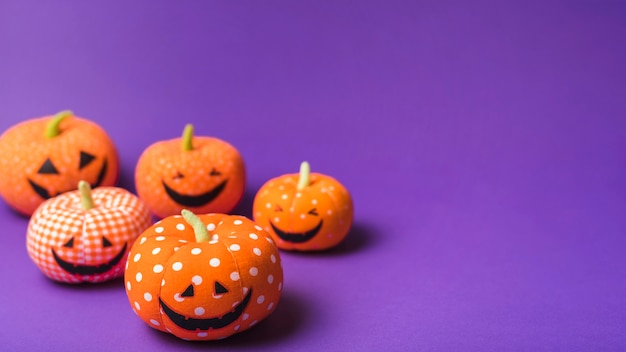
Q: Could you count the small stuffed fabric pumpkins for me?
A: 5